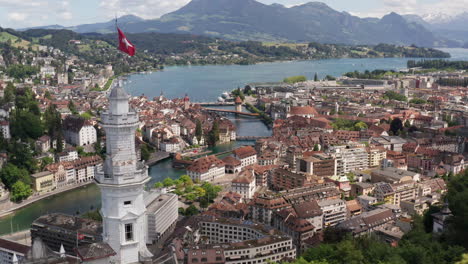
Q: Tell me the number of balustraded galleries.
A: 2